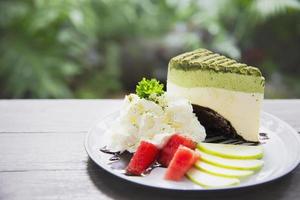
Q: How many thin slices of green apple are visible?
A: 4